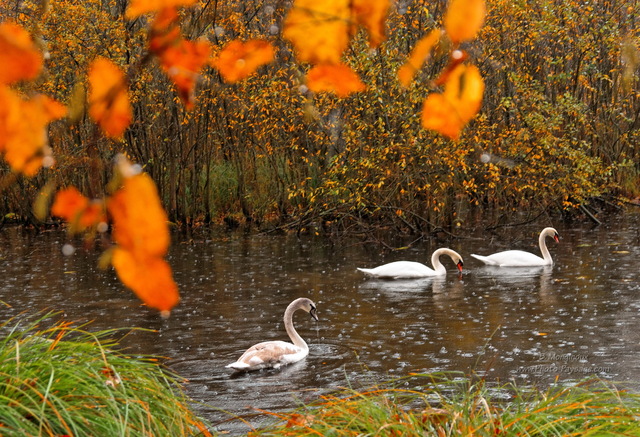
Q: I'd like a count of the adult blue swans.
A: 0